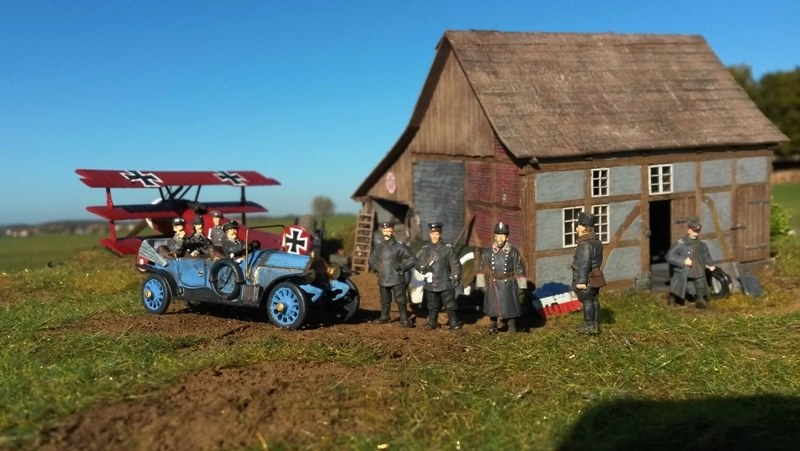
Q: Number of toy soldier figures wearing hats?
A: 9